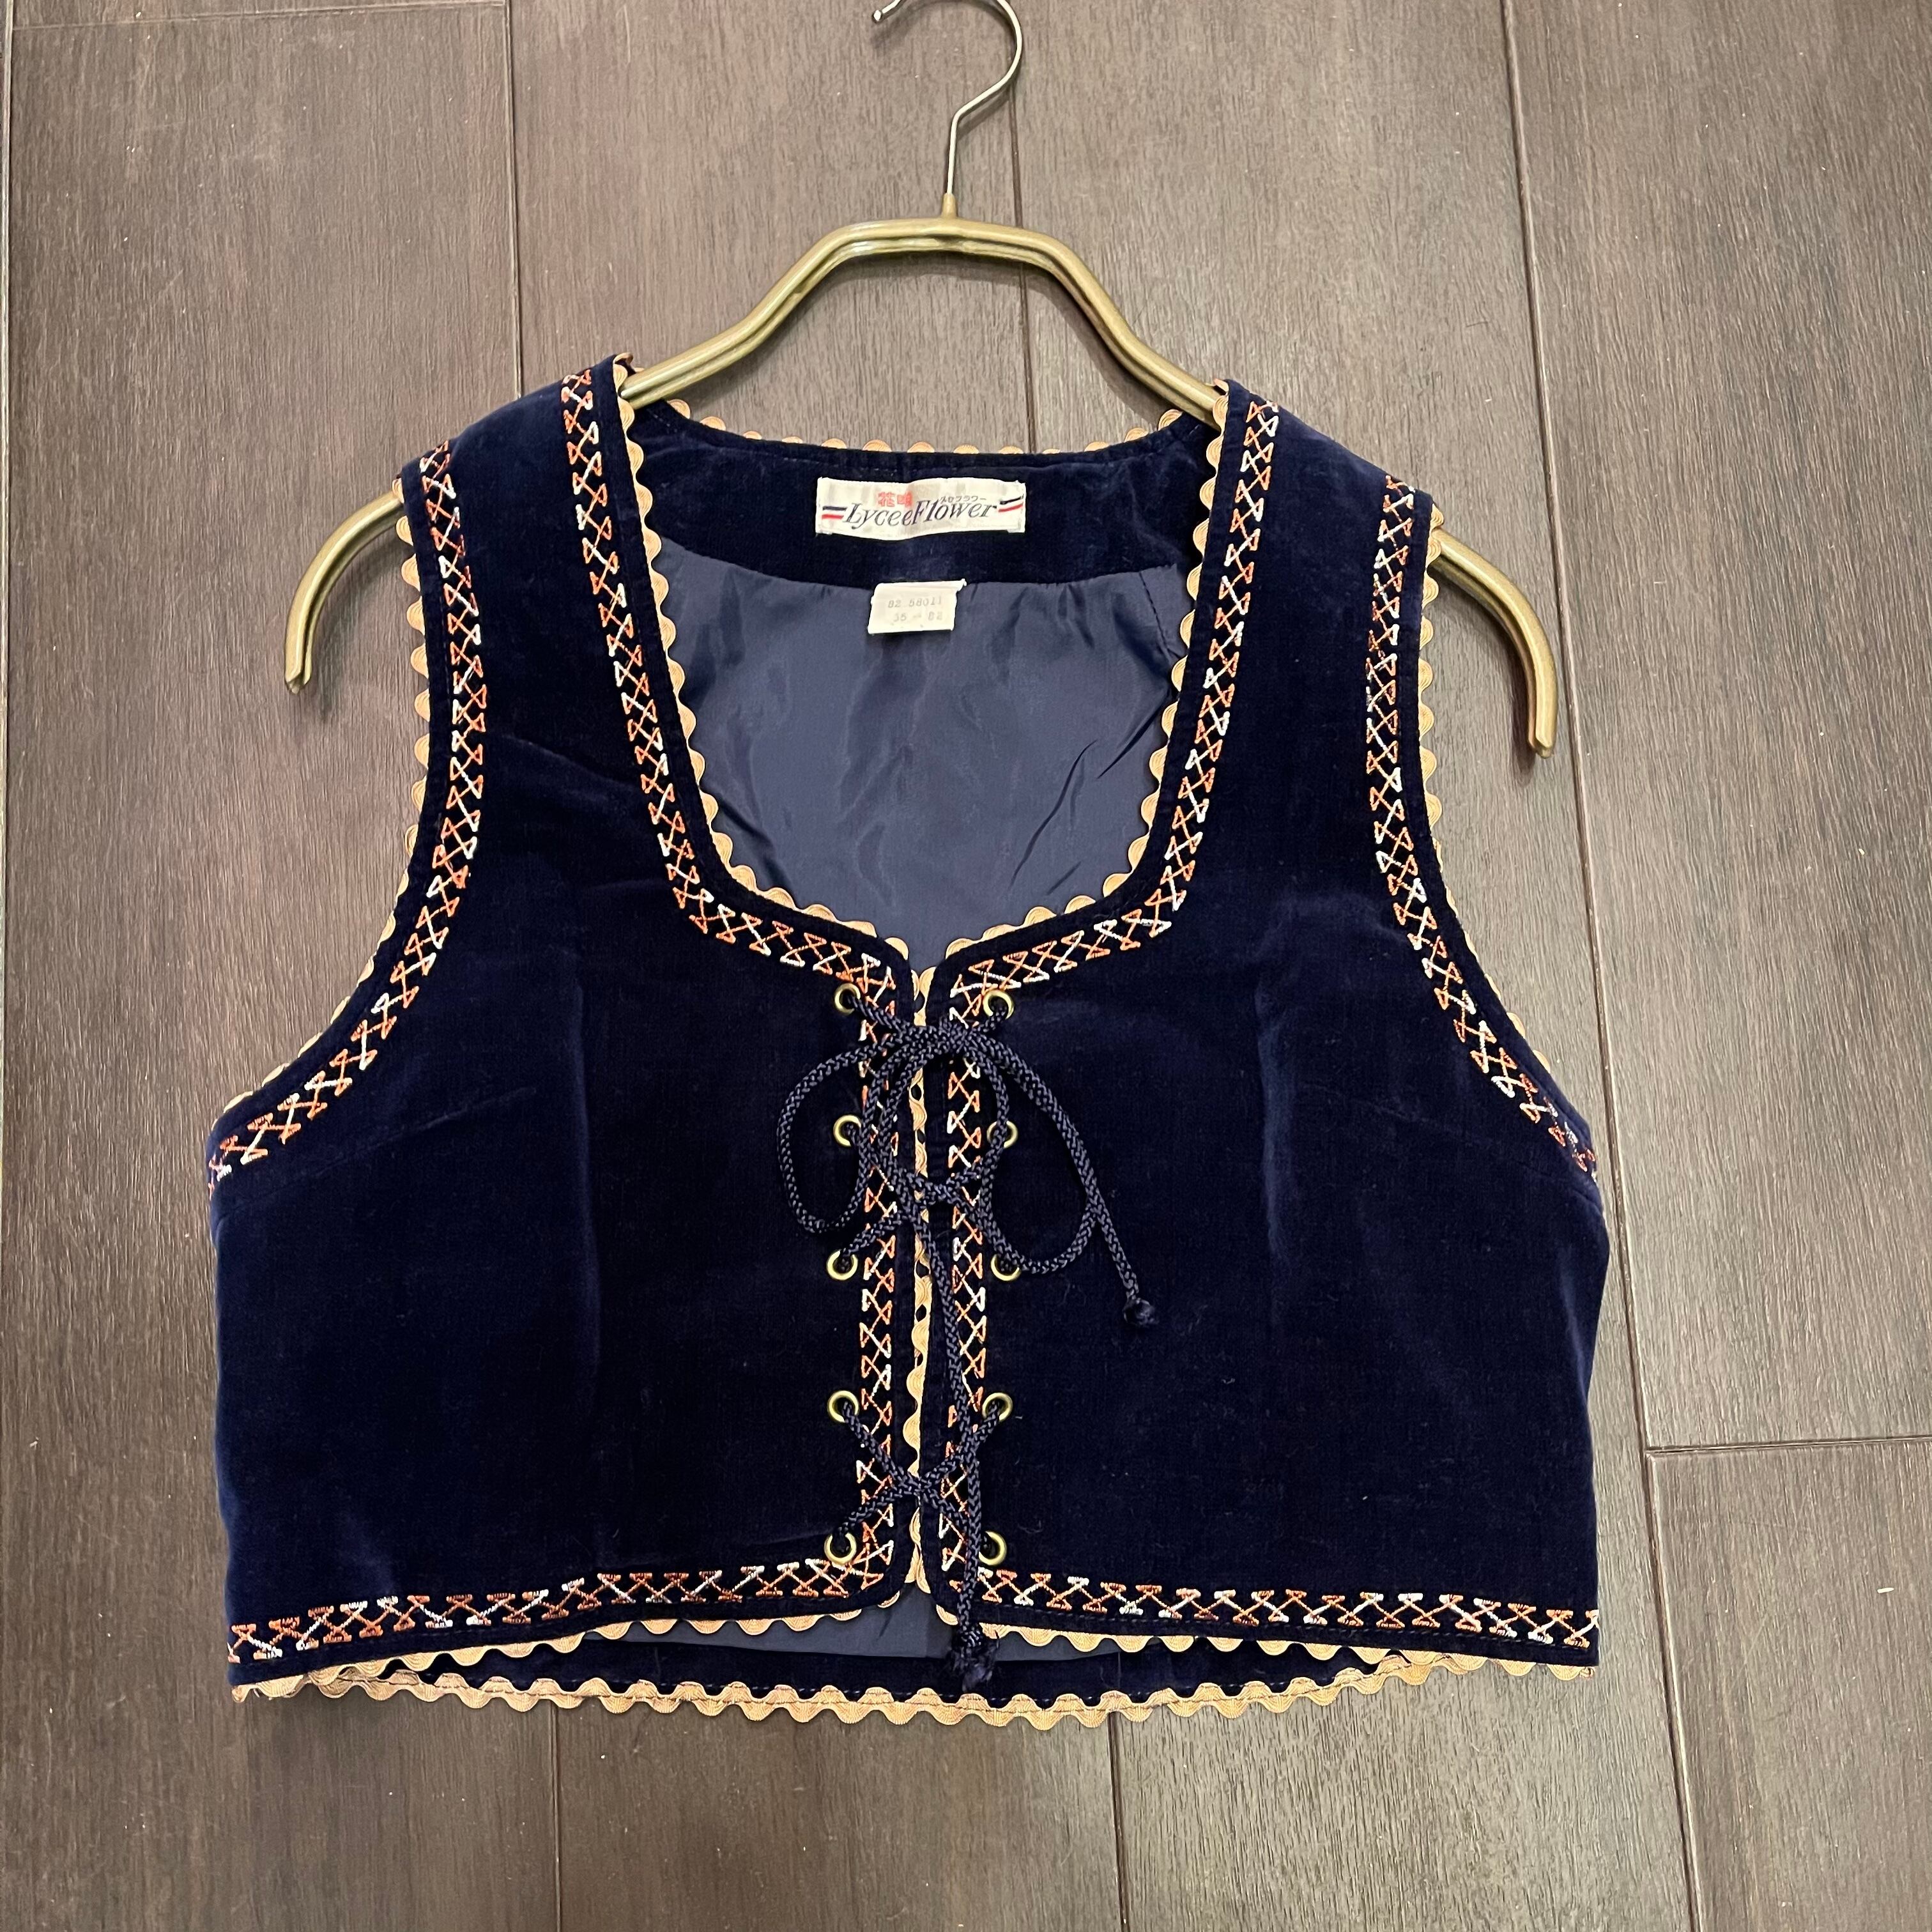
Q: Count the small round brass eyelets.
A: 10